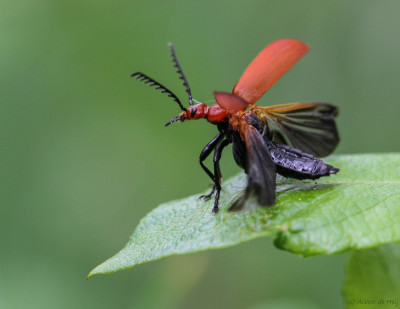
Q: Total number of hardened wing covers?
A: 2